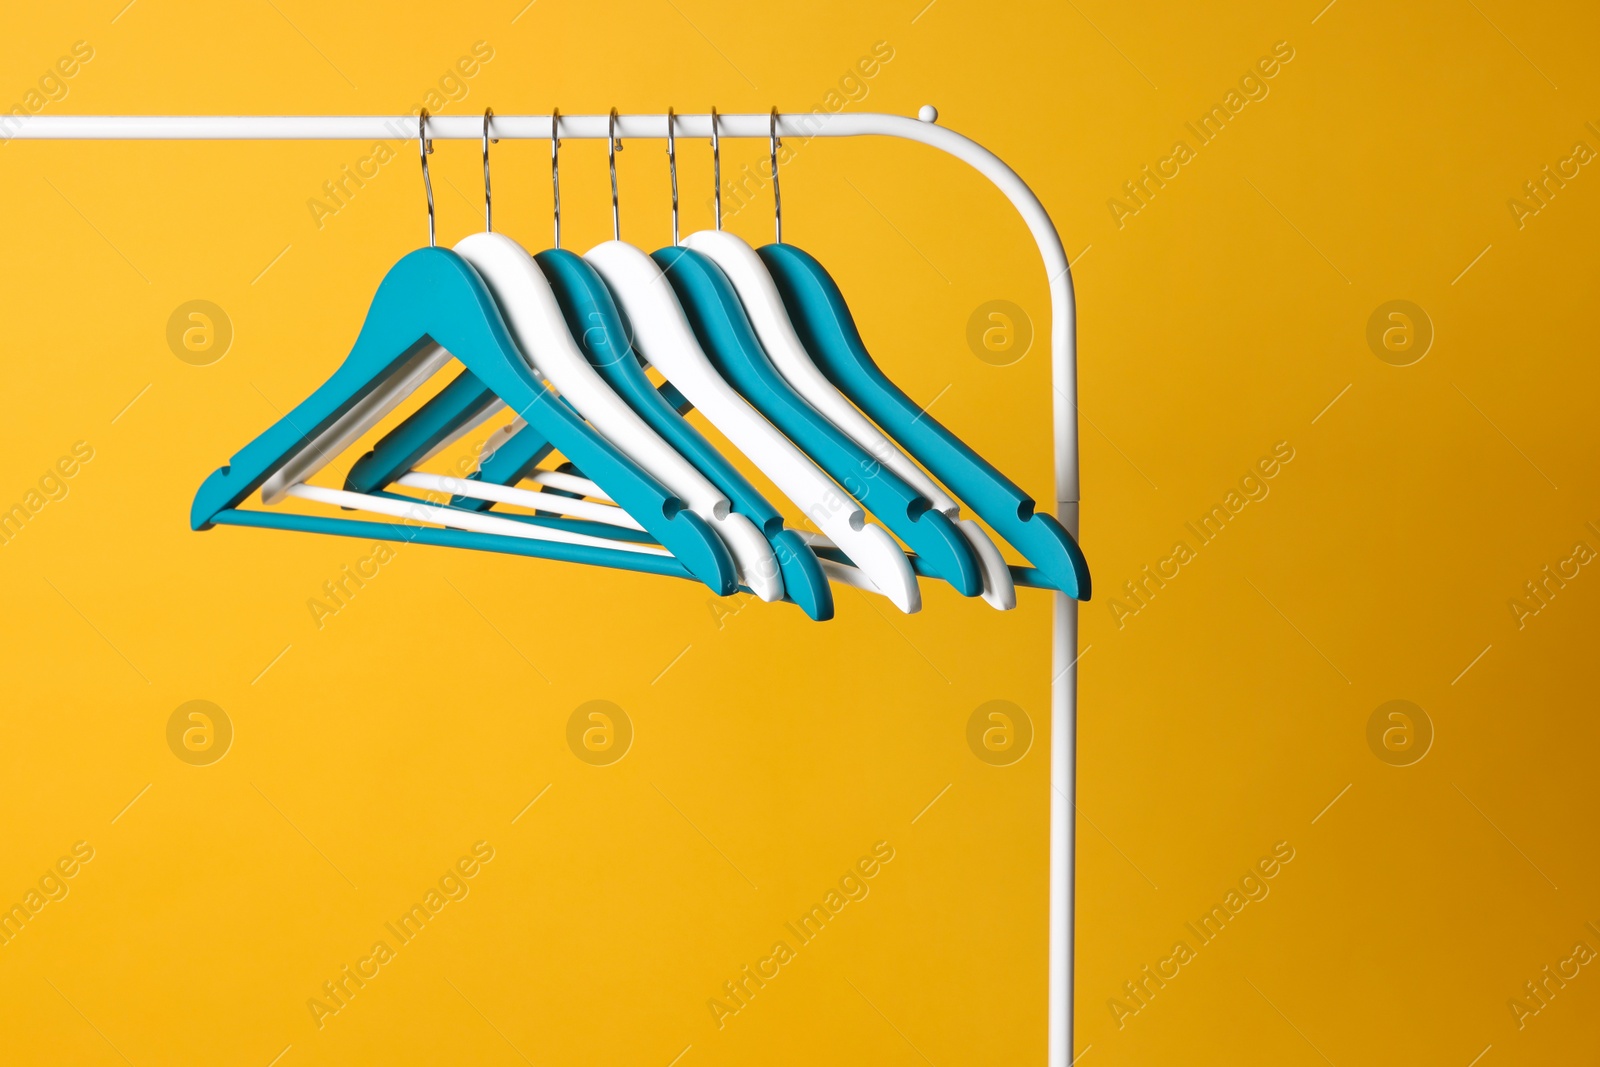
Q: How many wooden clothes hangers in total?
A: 7